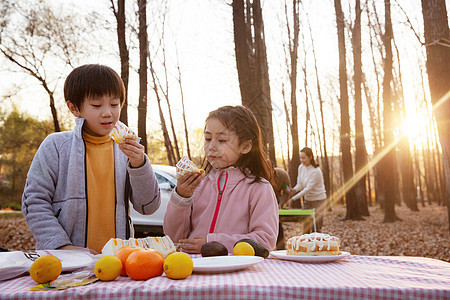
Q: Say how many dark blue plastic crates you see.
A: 0